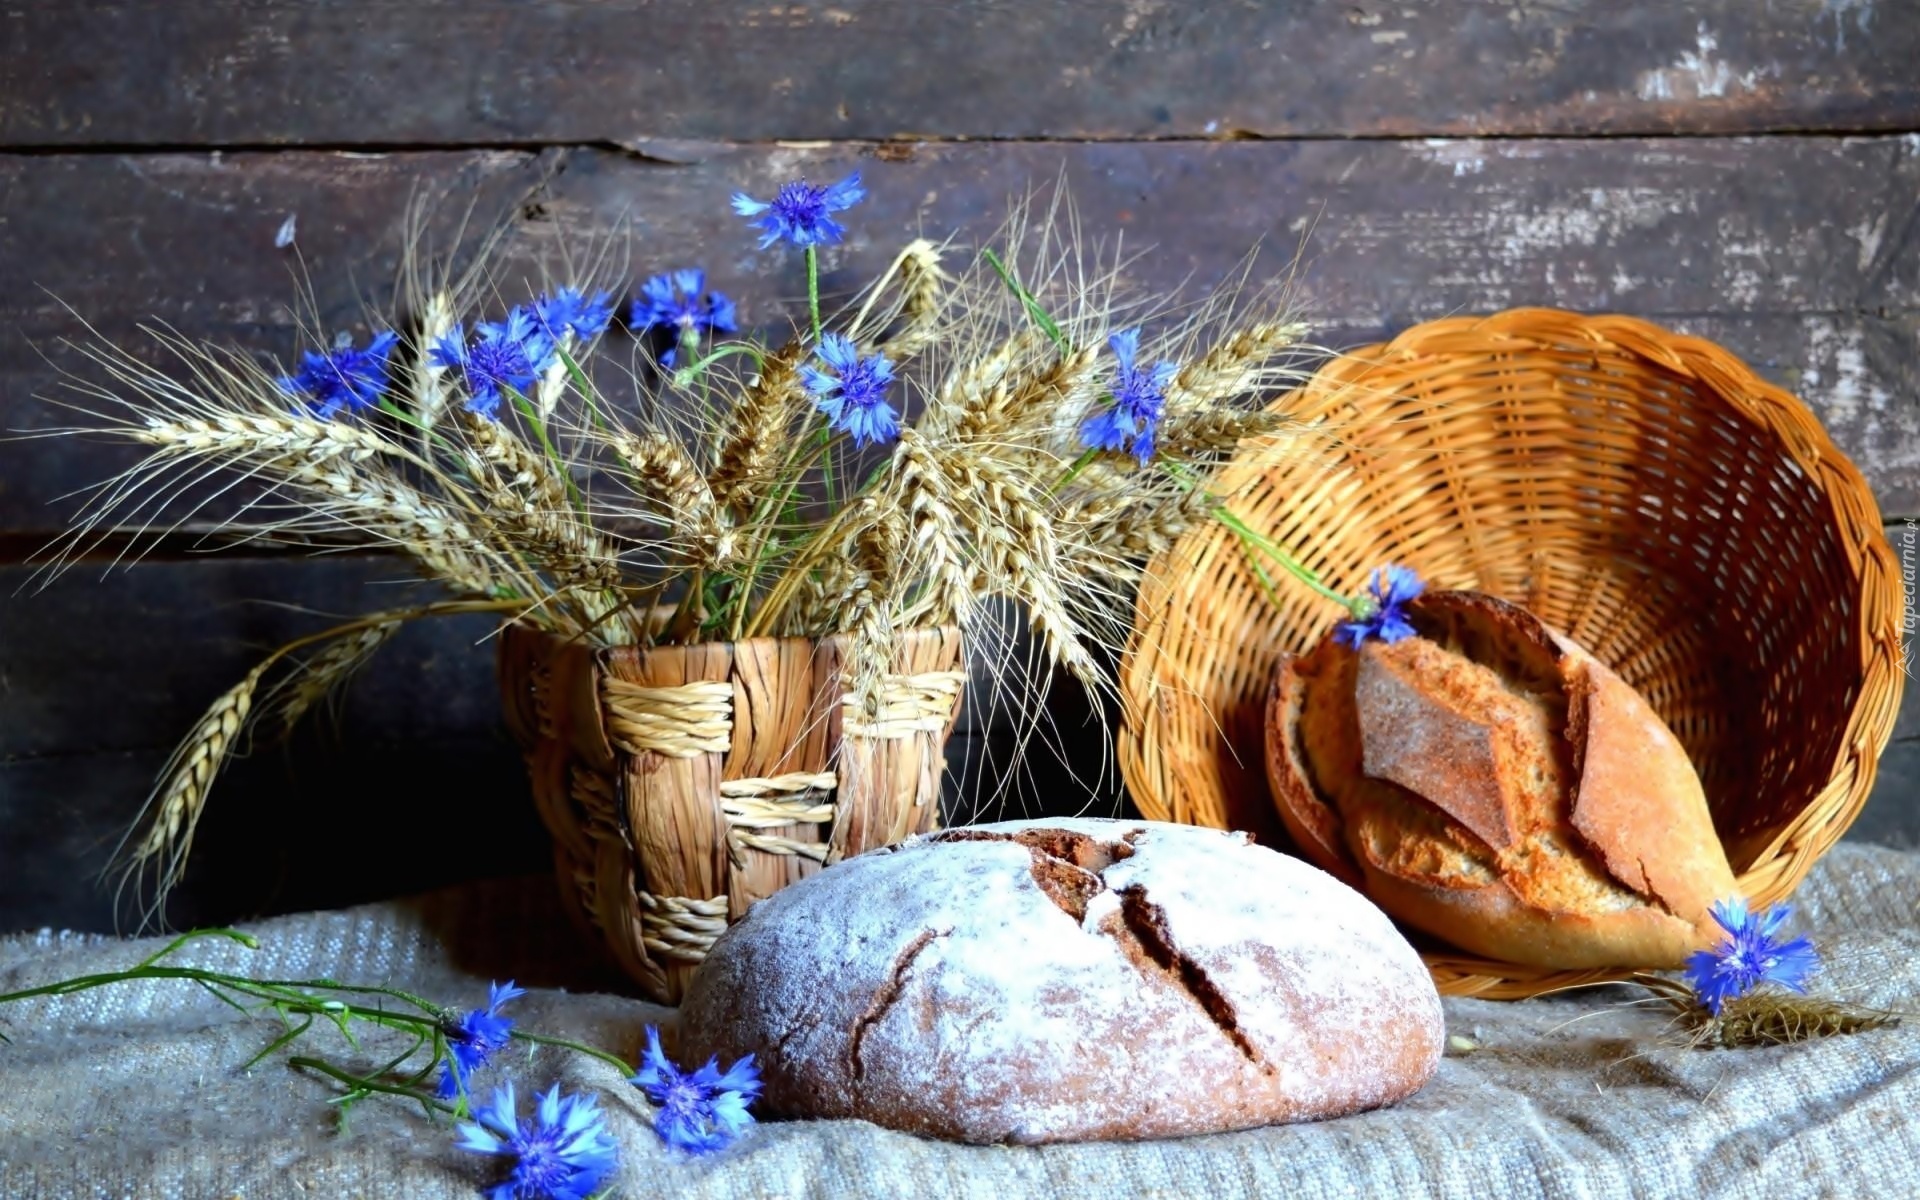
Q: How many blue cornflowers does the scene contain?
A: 12